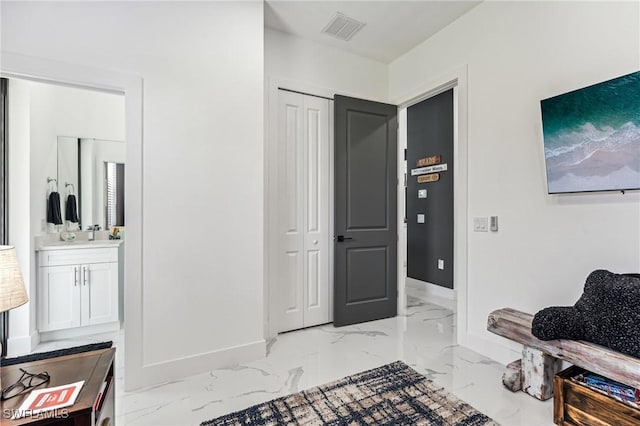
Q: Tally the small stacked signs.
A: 3